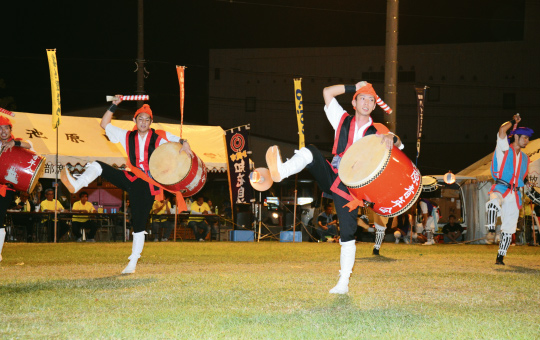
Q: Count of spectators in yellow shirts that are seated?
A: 4